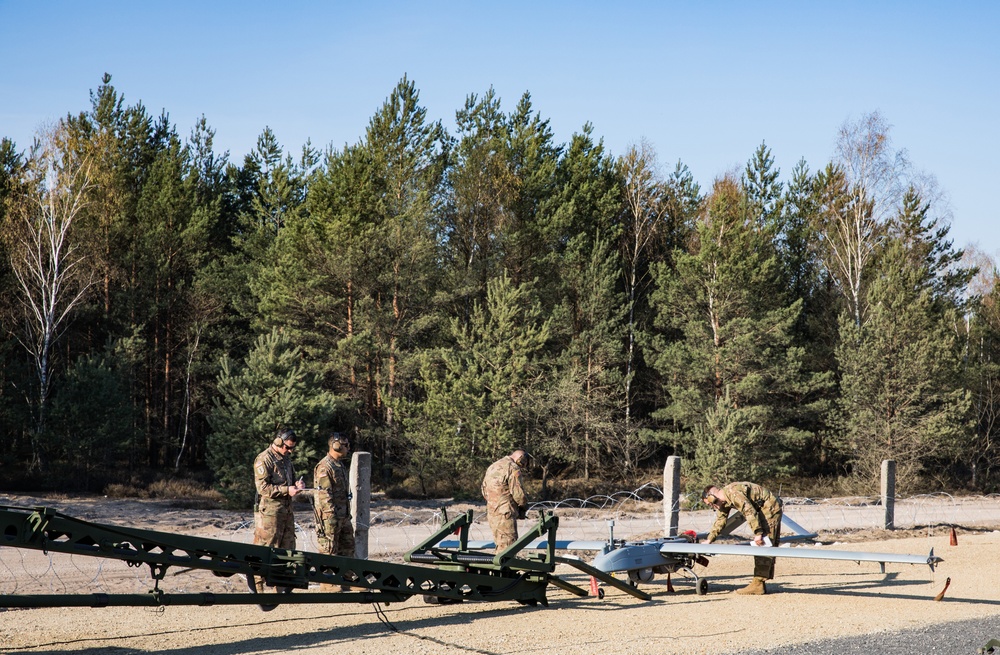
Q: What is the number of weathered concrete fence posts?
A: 3